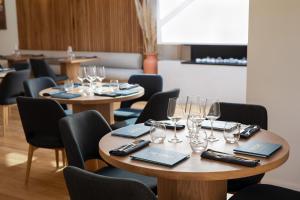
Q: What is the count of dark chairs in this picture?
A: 11